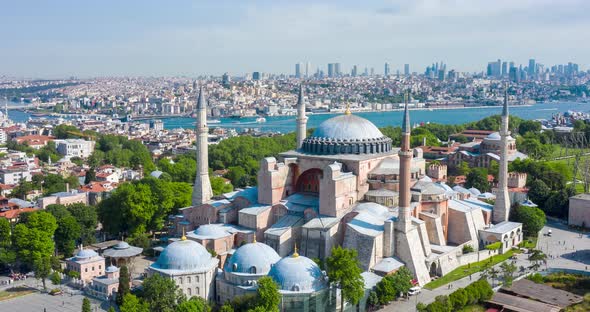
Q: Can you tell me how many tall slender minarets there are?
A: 4